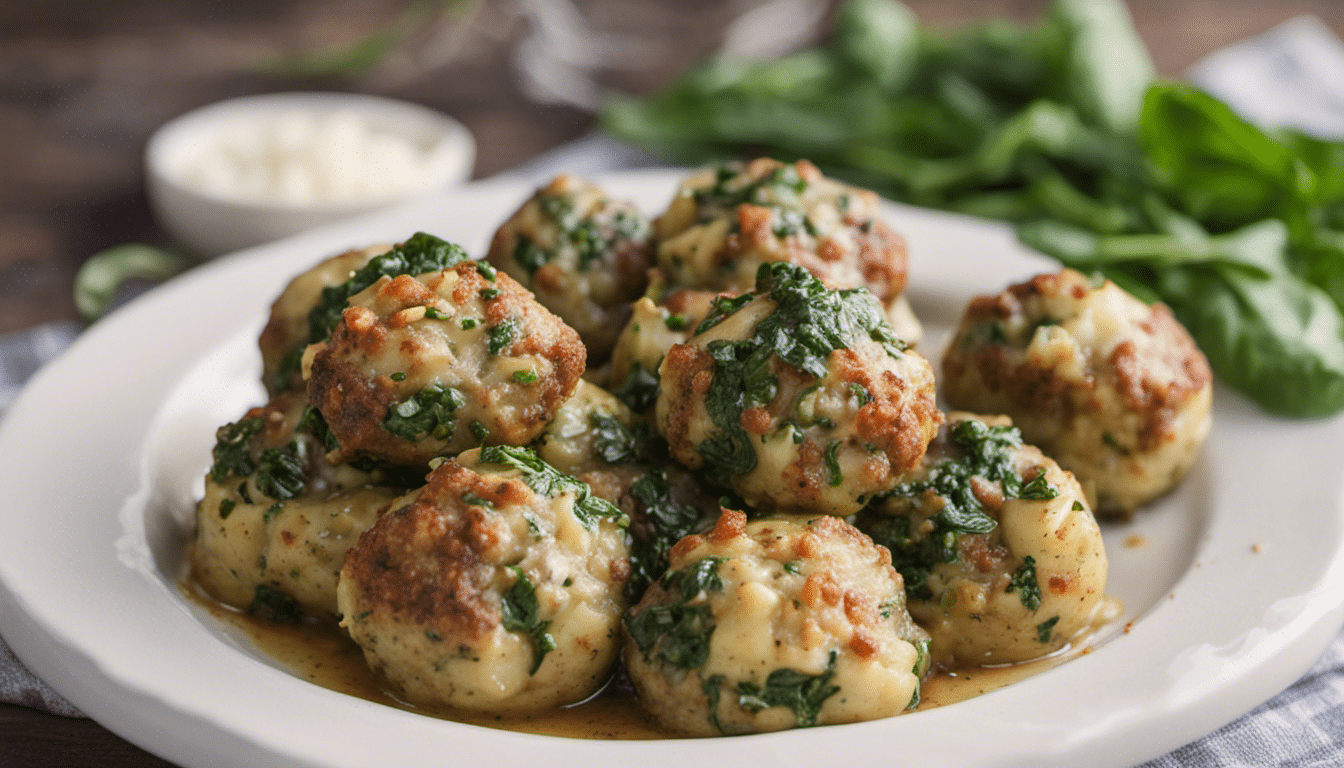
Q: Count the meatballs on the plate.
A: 12